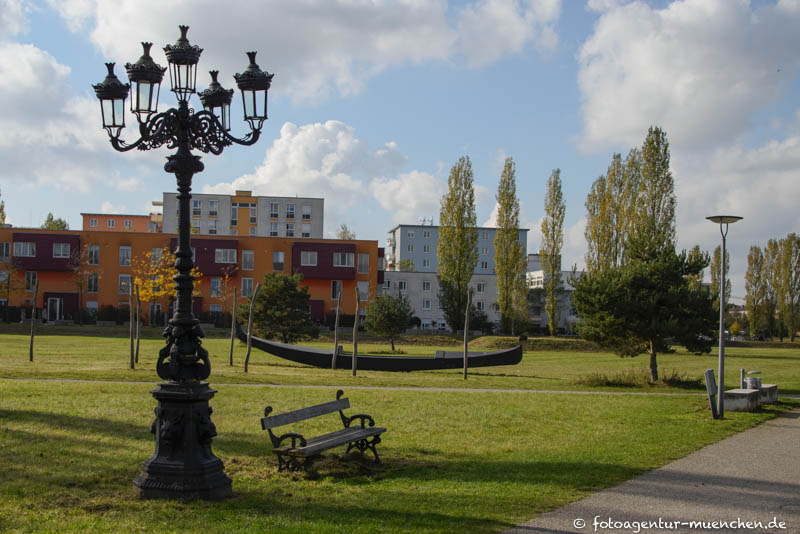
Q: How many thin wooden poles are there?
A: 8